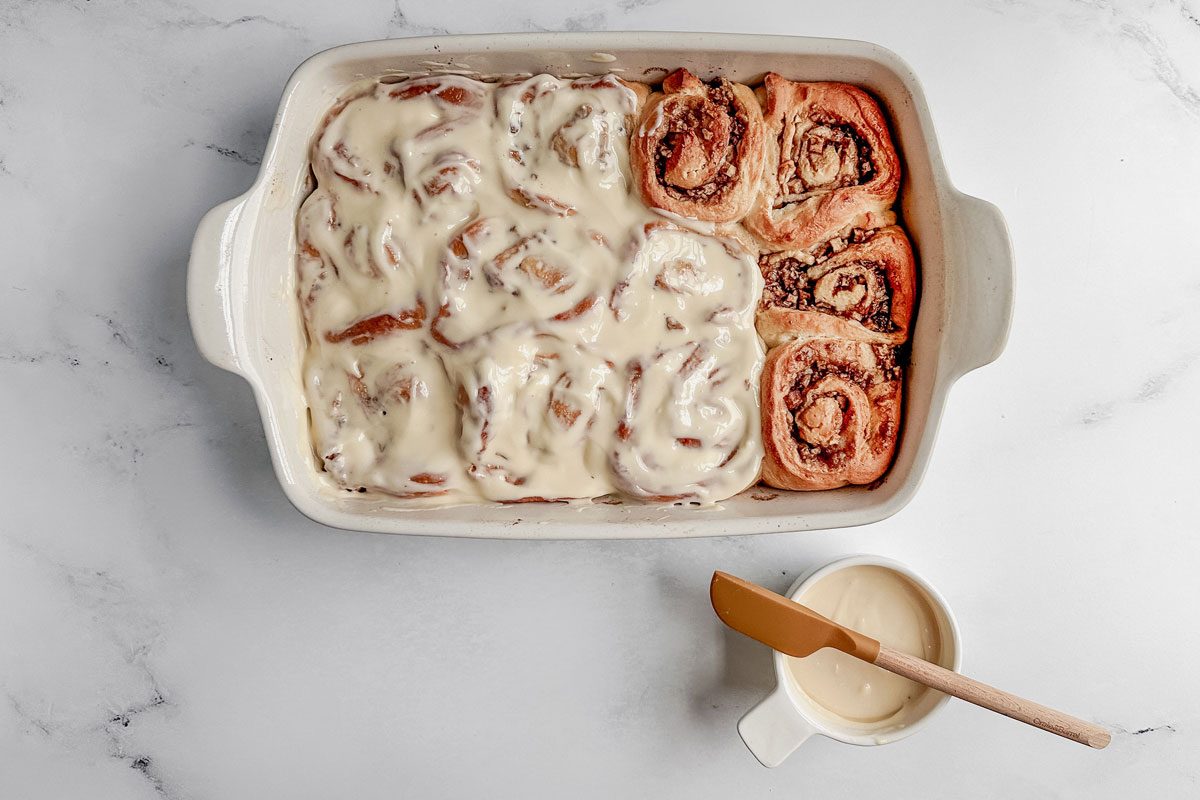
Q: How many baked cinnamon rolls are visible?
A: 12